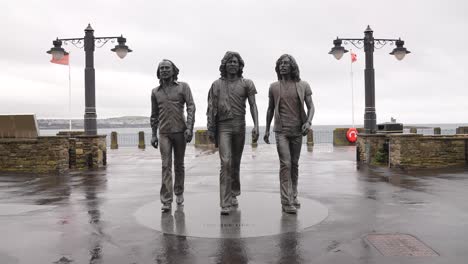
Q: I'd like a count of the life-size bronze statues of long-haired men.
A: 3